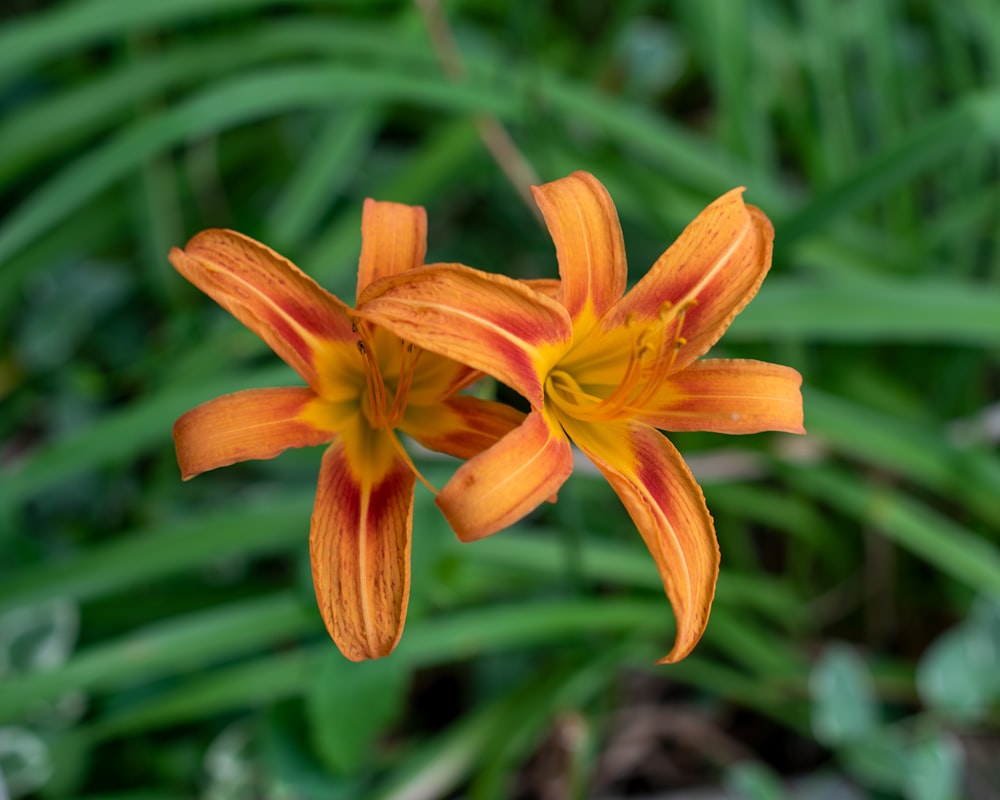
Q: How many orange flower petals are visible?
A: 12